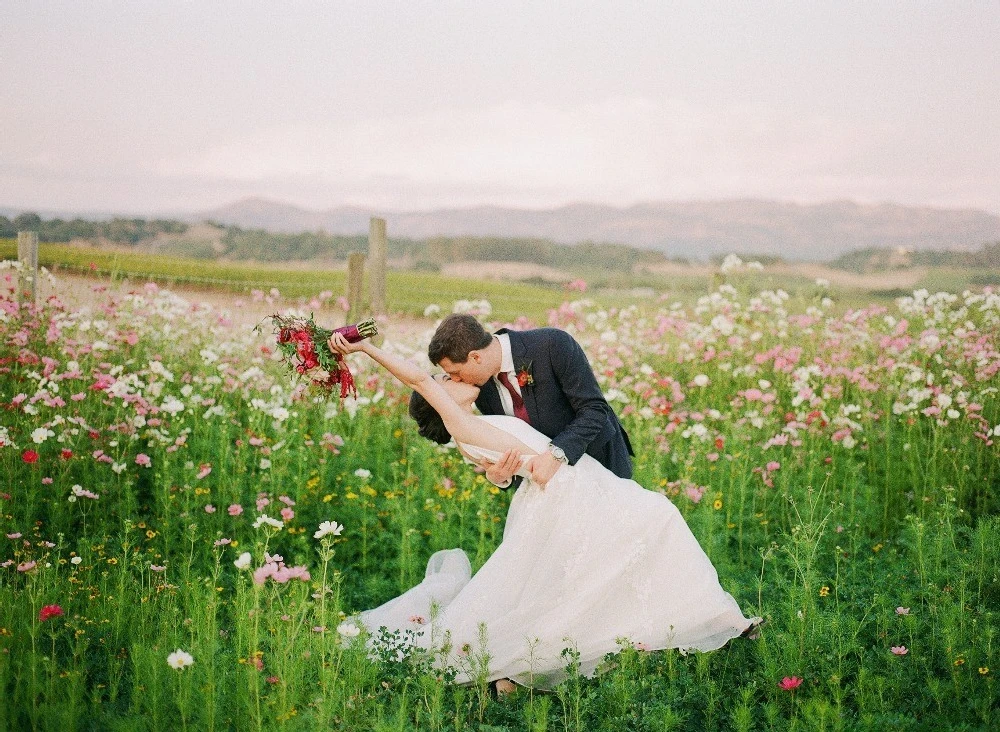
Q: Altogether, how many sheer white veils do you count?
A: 0